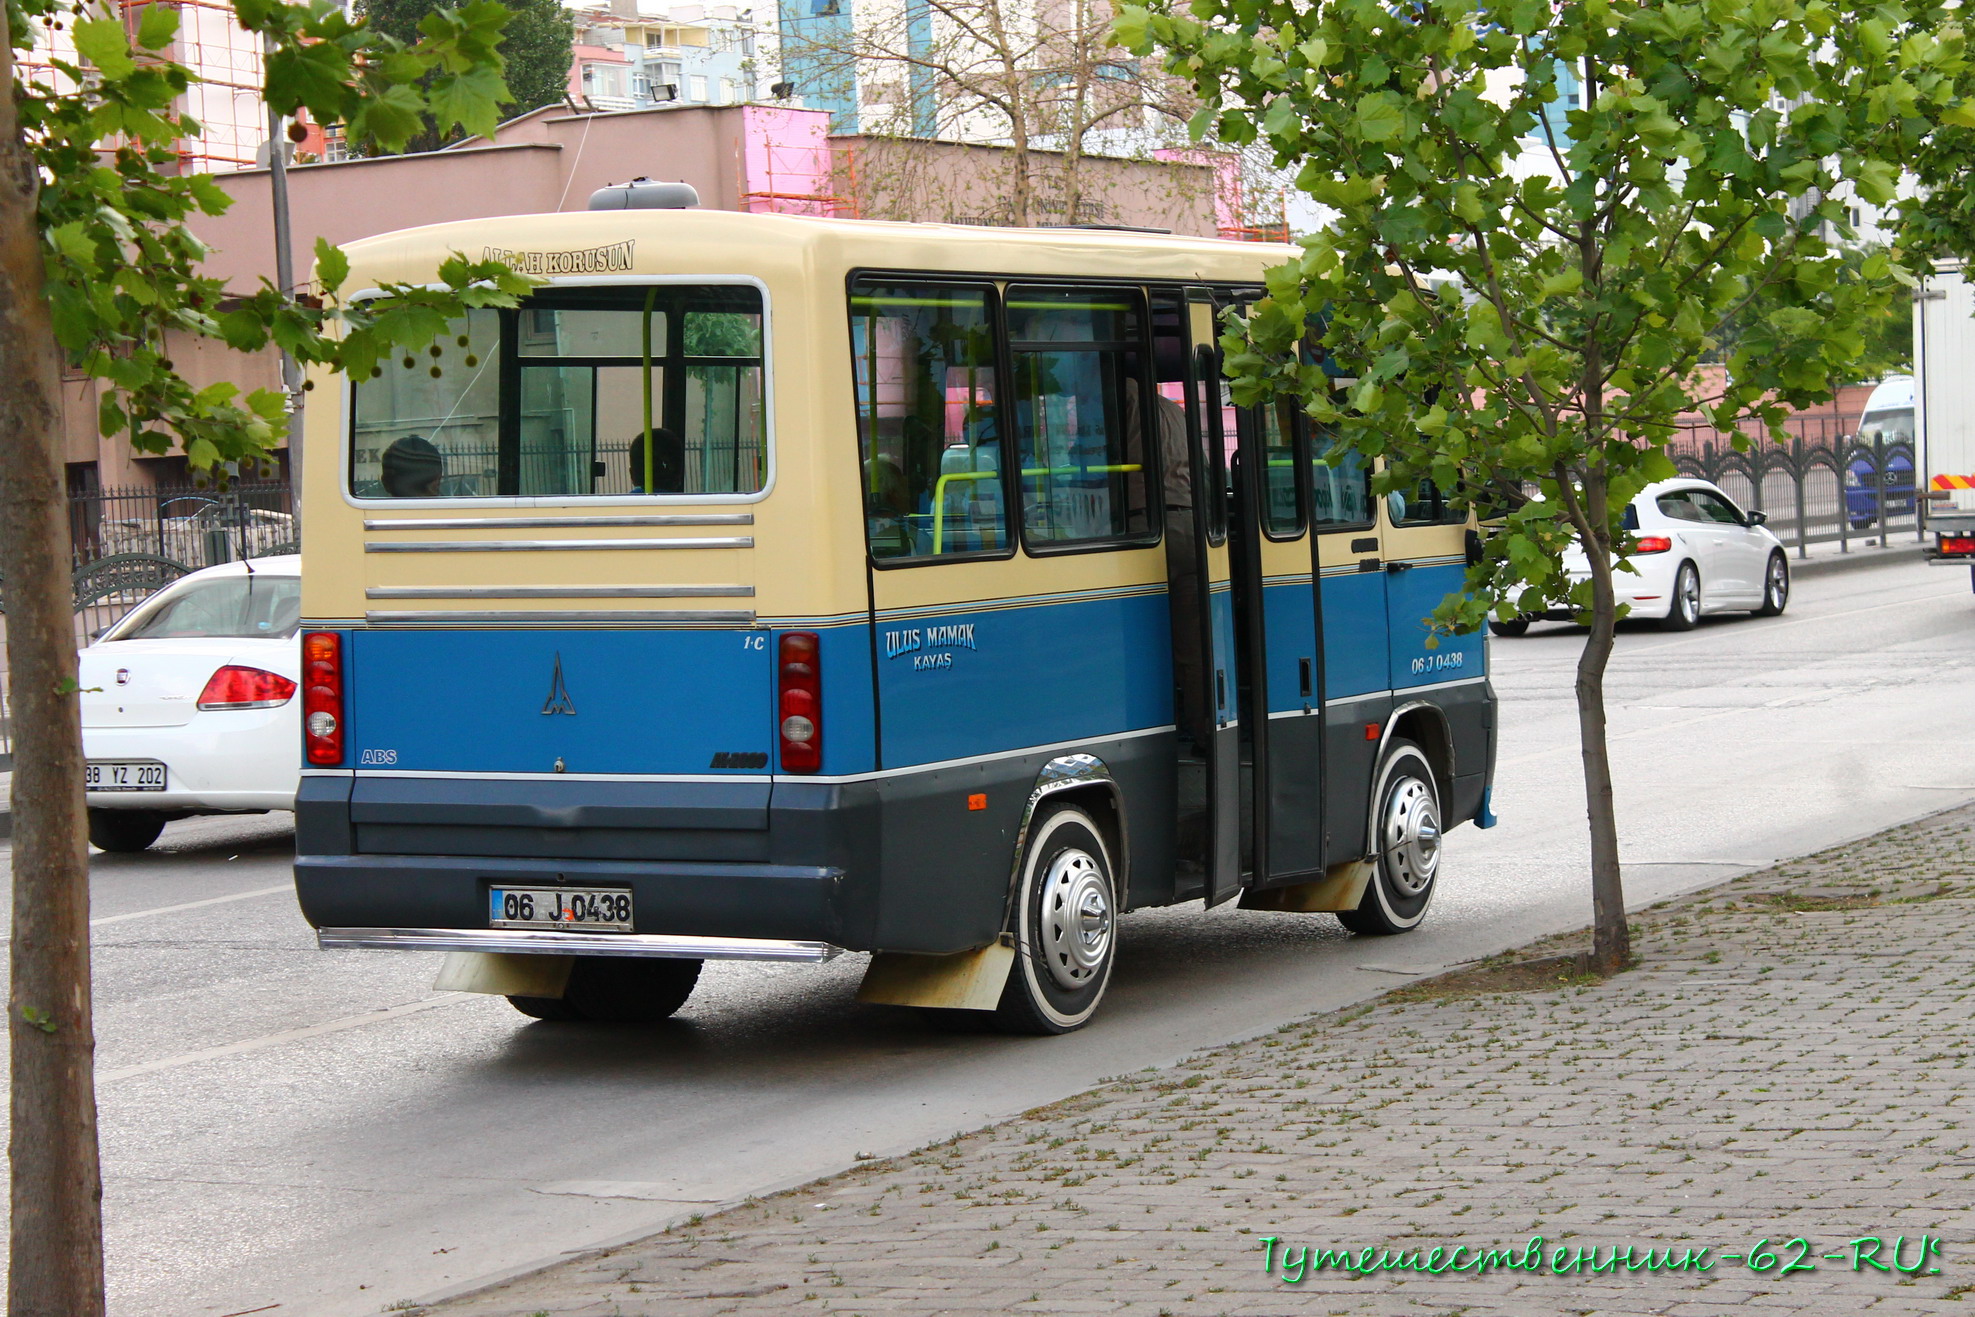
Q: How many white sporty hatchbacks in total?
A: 1